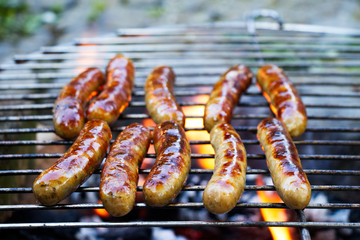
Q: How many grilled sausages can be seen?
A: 10